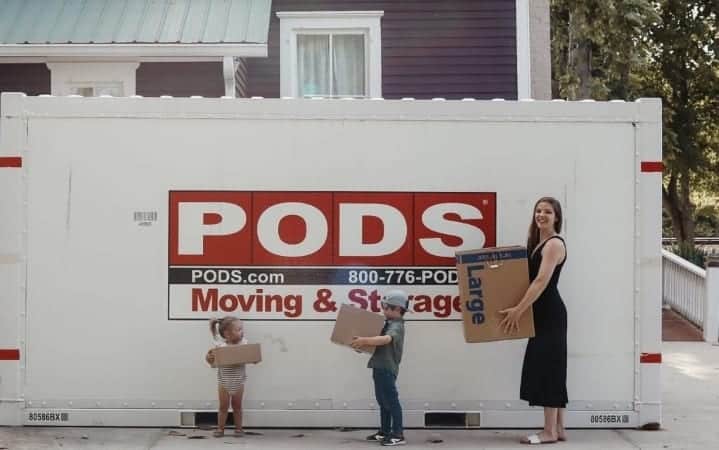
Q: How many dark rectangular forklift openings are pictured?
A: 2